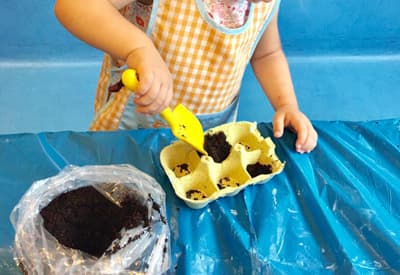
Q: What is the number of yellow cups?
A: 6